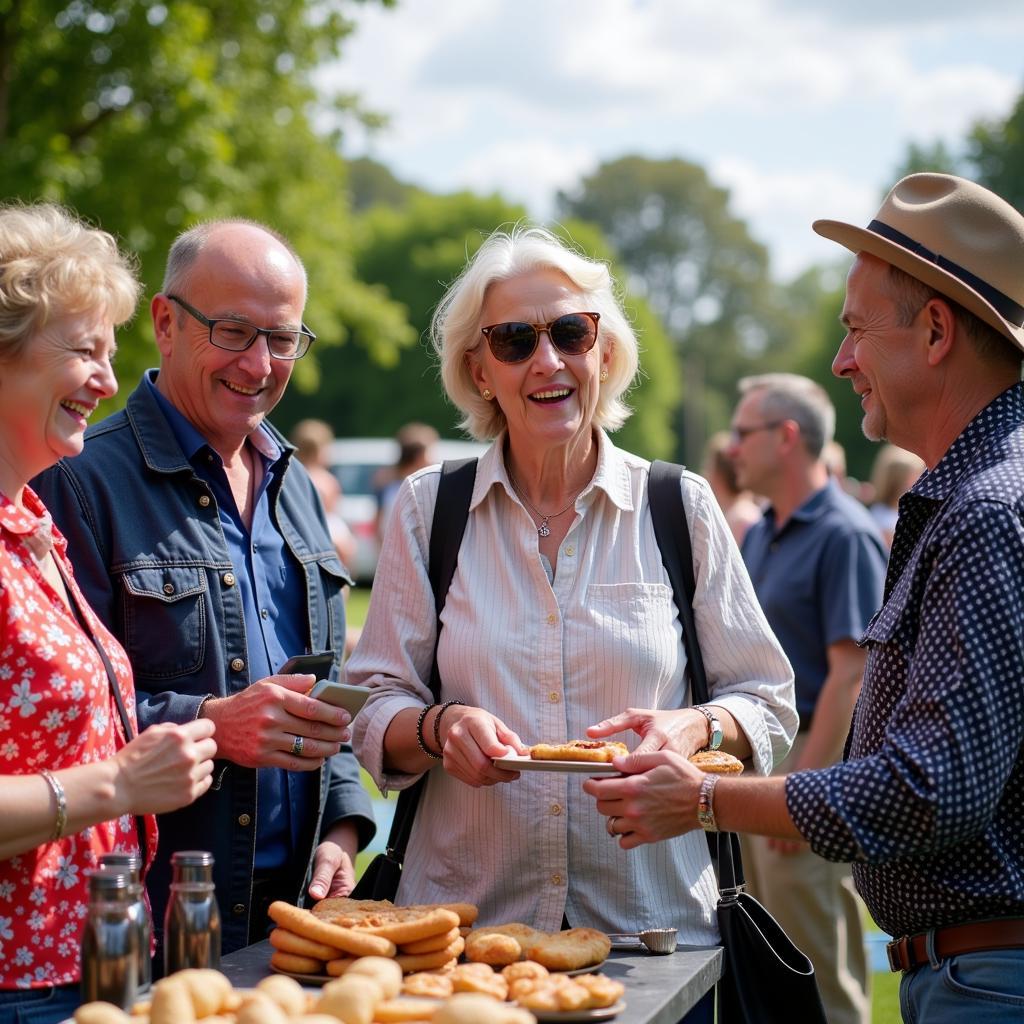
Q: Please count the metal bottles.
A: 3